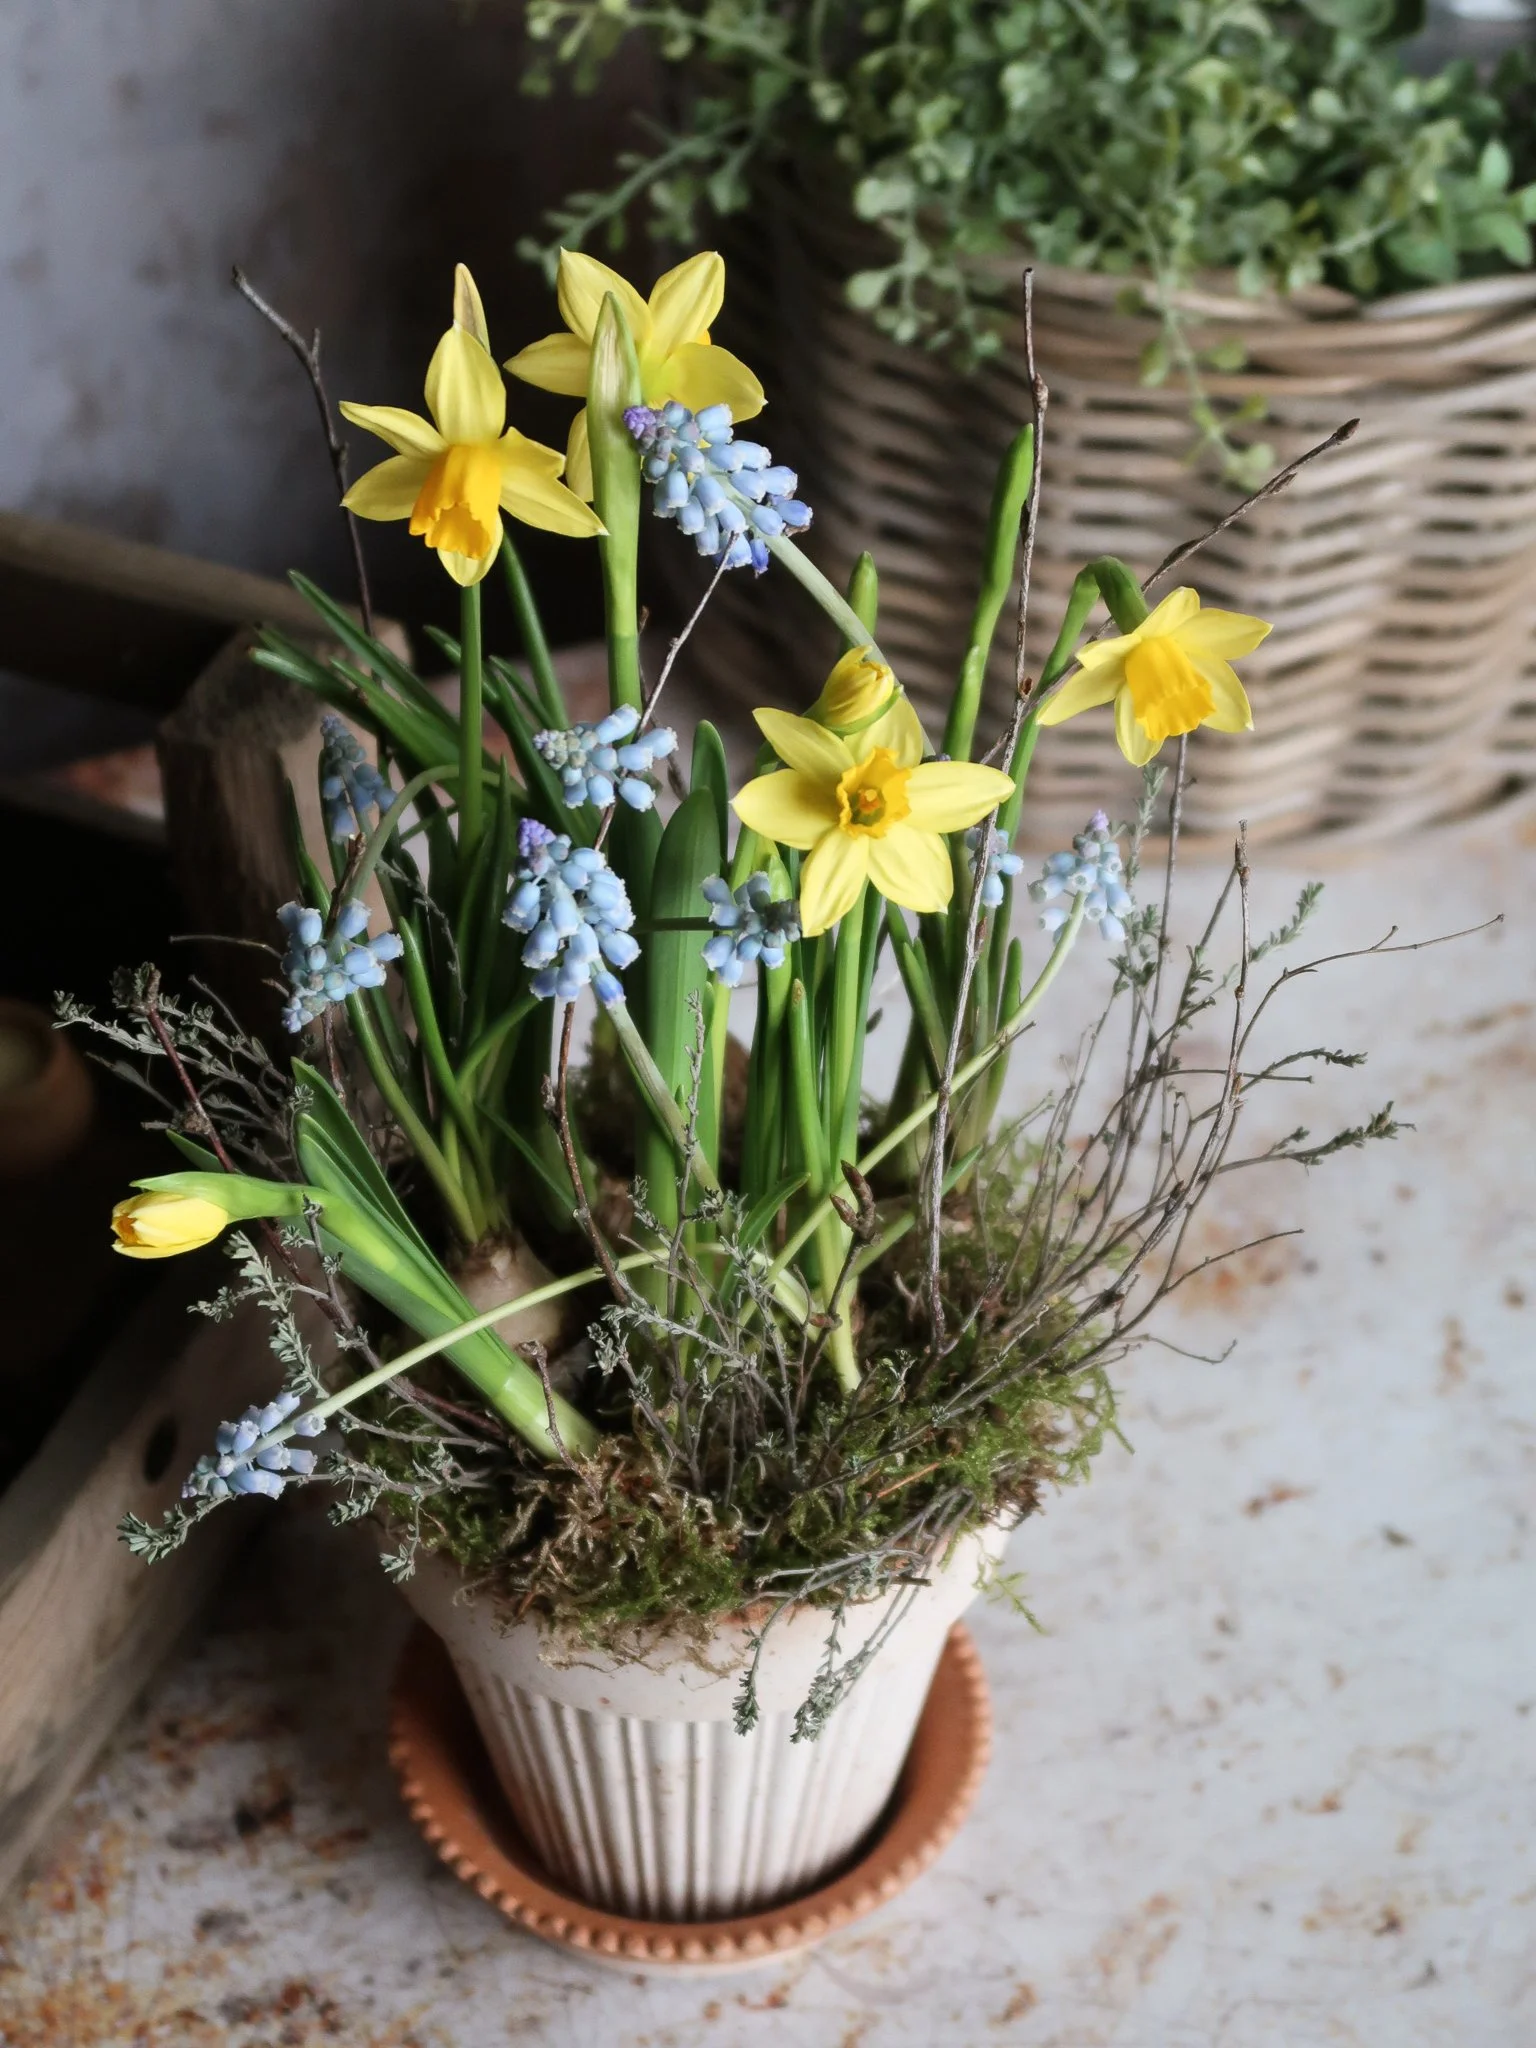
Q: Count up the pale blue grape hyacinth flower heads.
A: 9